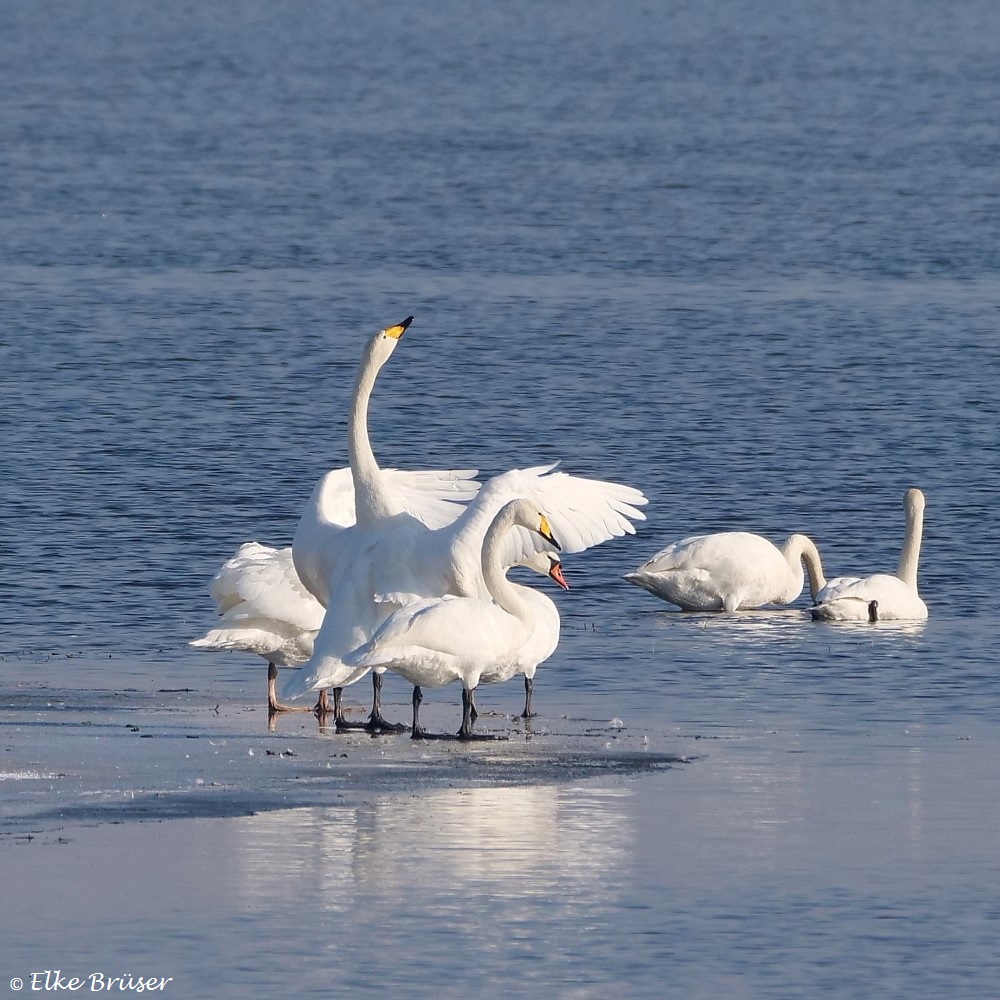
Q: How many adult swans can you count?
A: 6